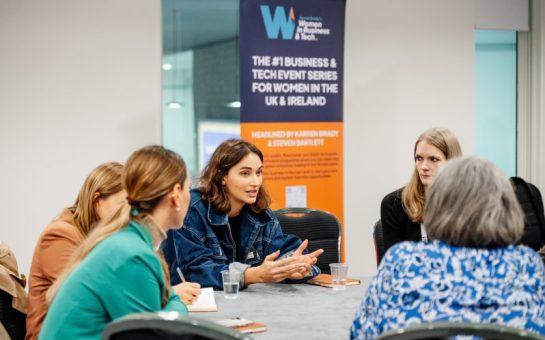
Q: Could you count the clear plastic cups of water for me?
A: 2